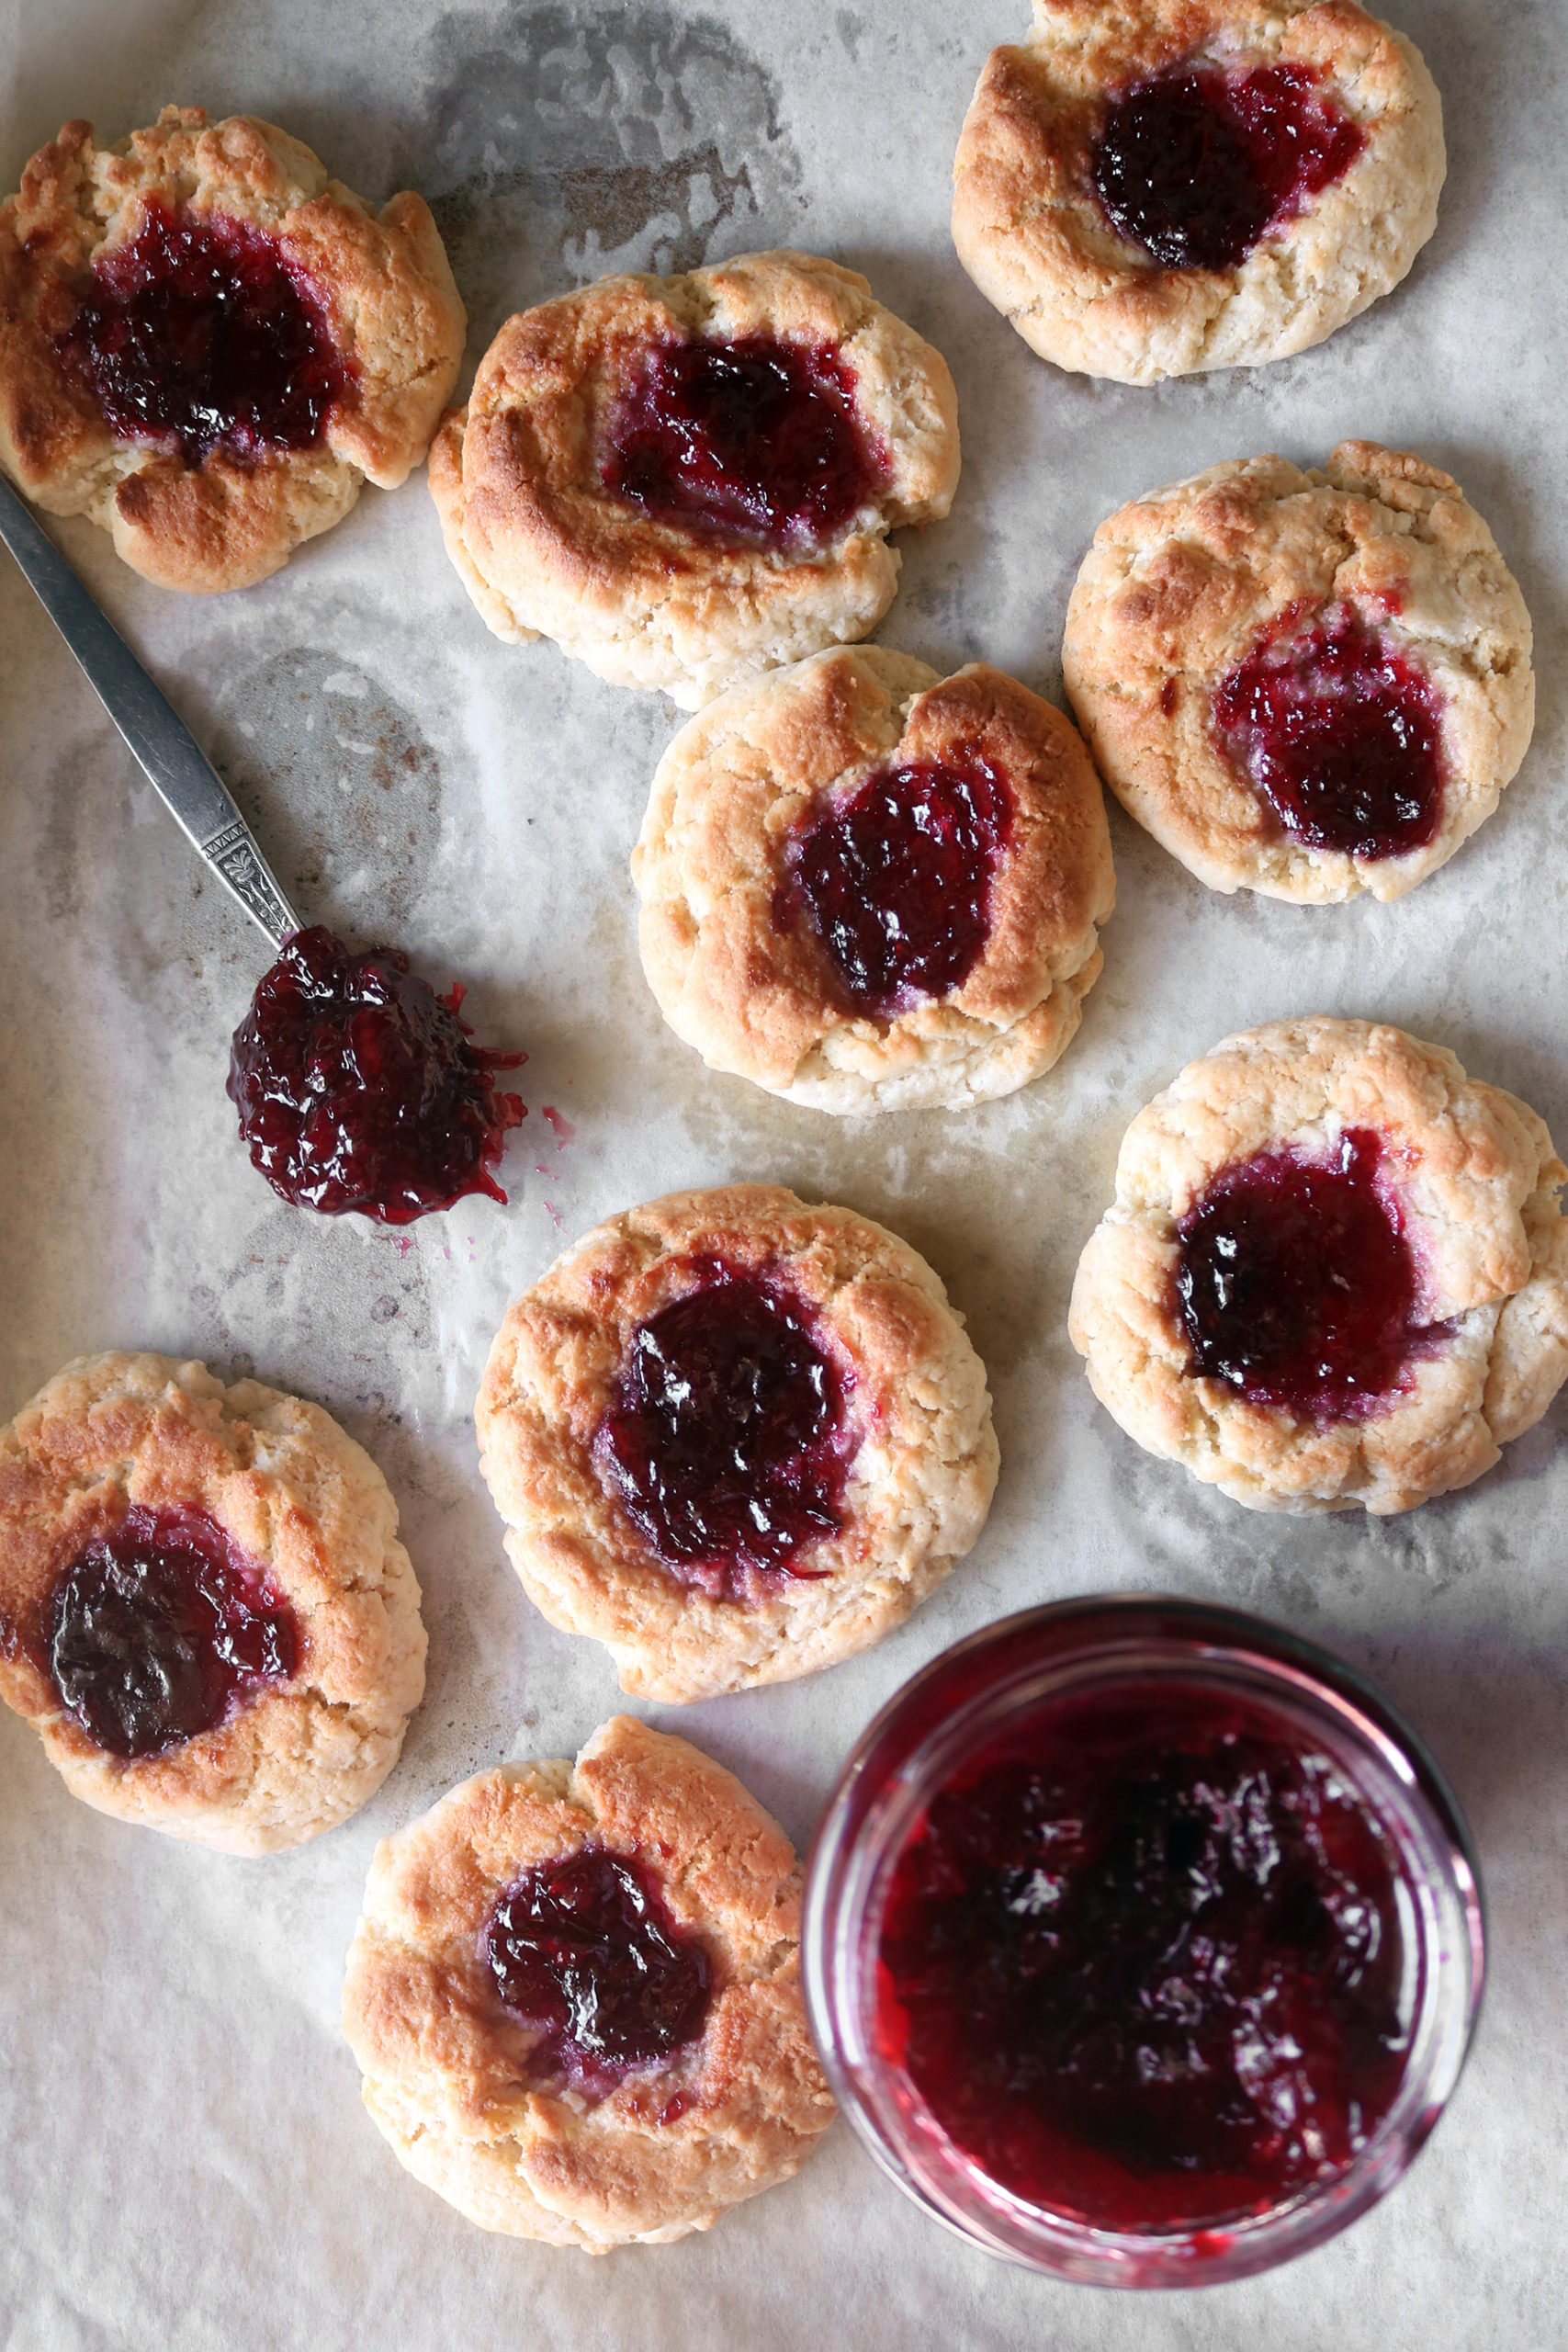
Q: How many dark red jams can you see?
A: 11